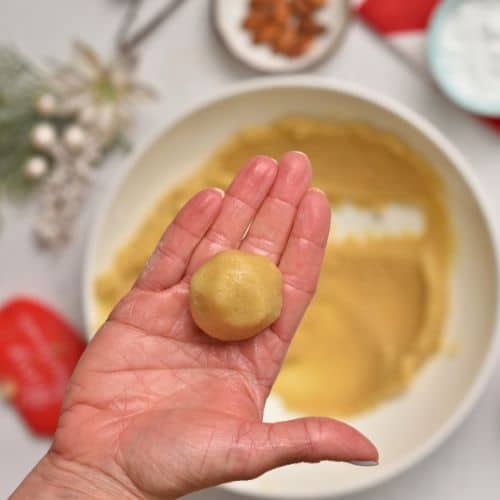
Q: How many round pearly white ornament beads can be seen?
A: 4